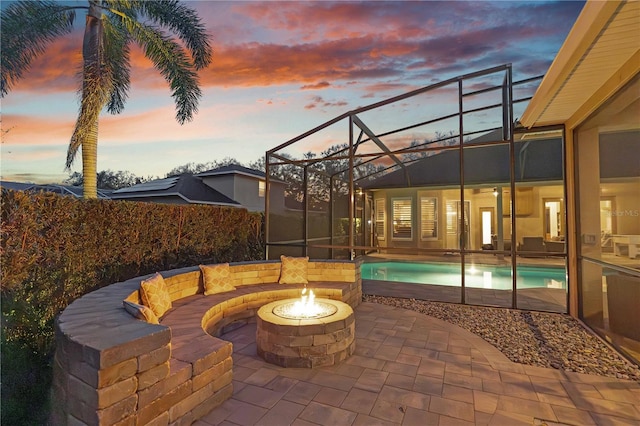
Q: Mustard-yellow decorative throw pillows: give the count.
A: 4